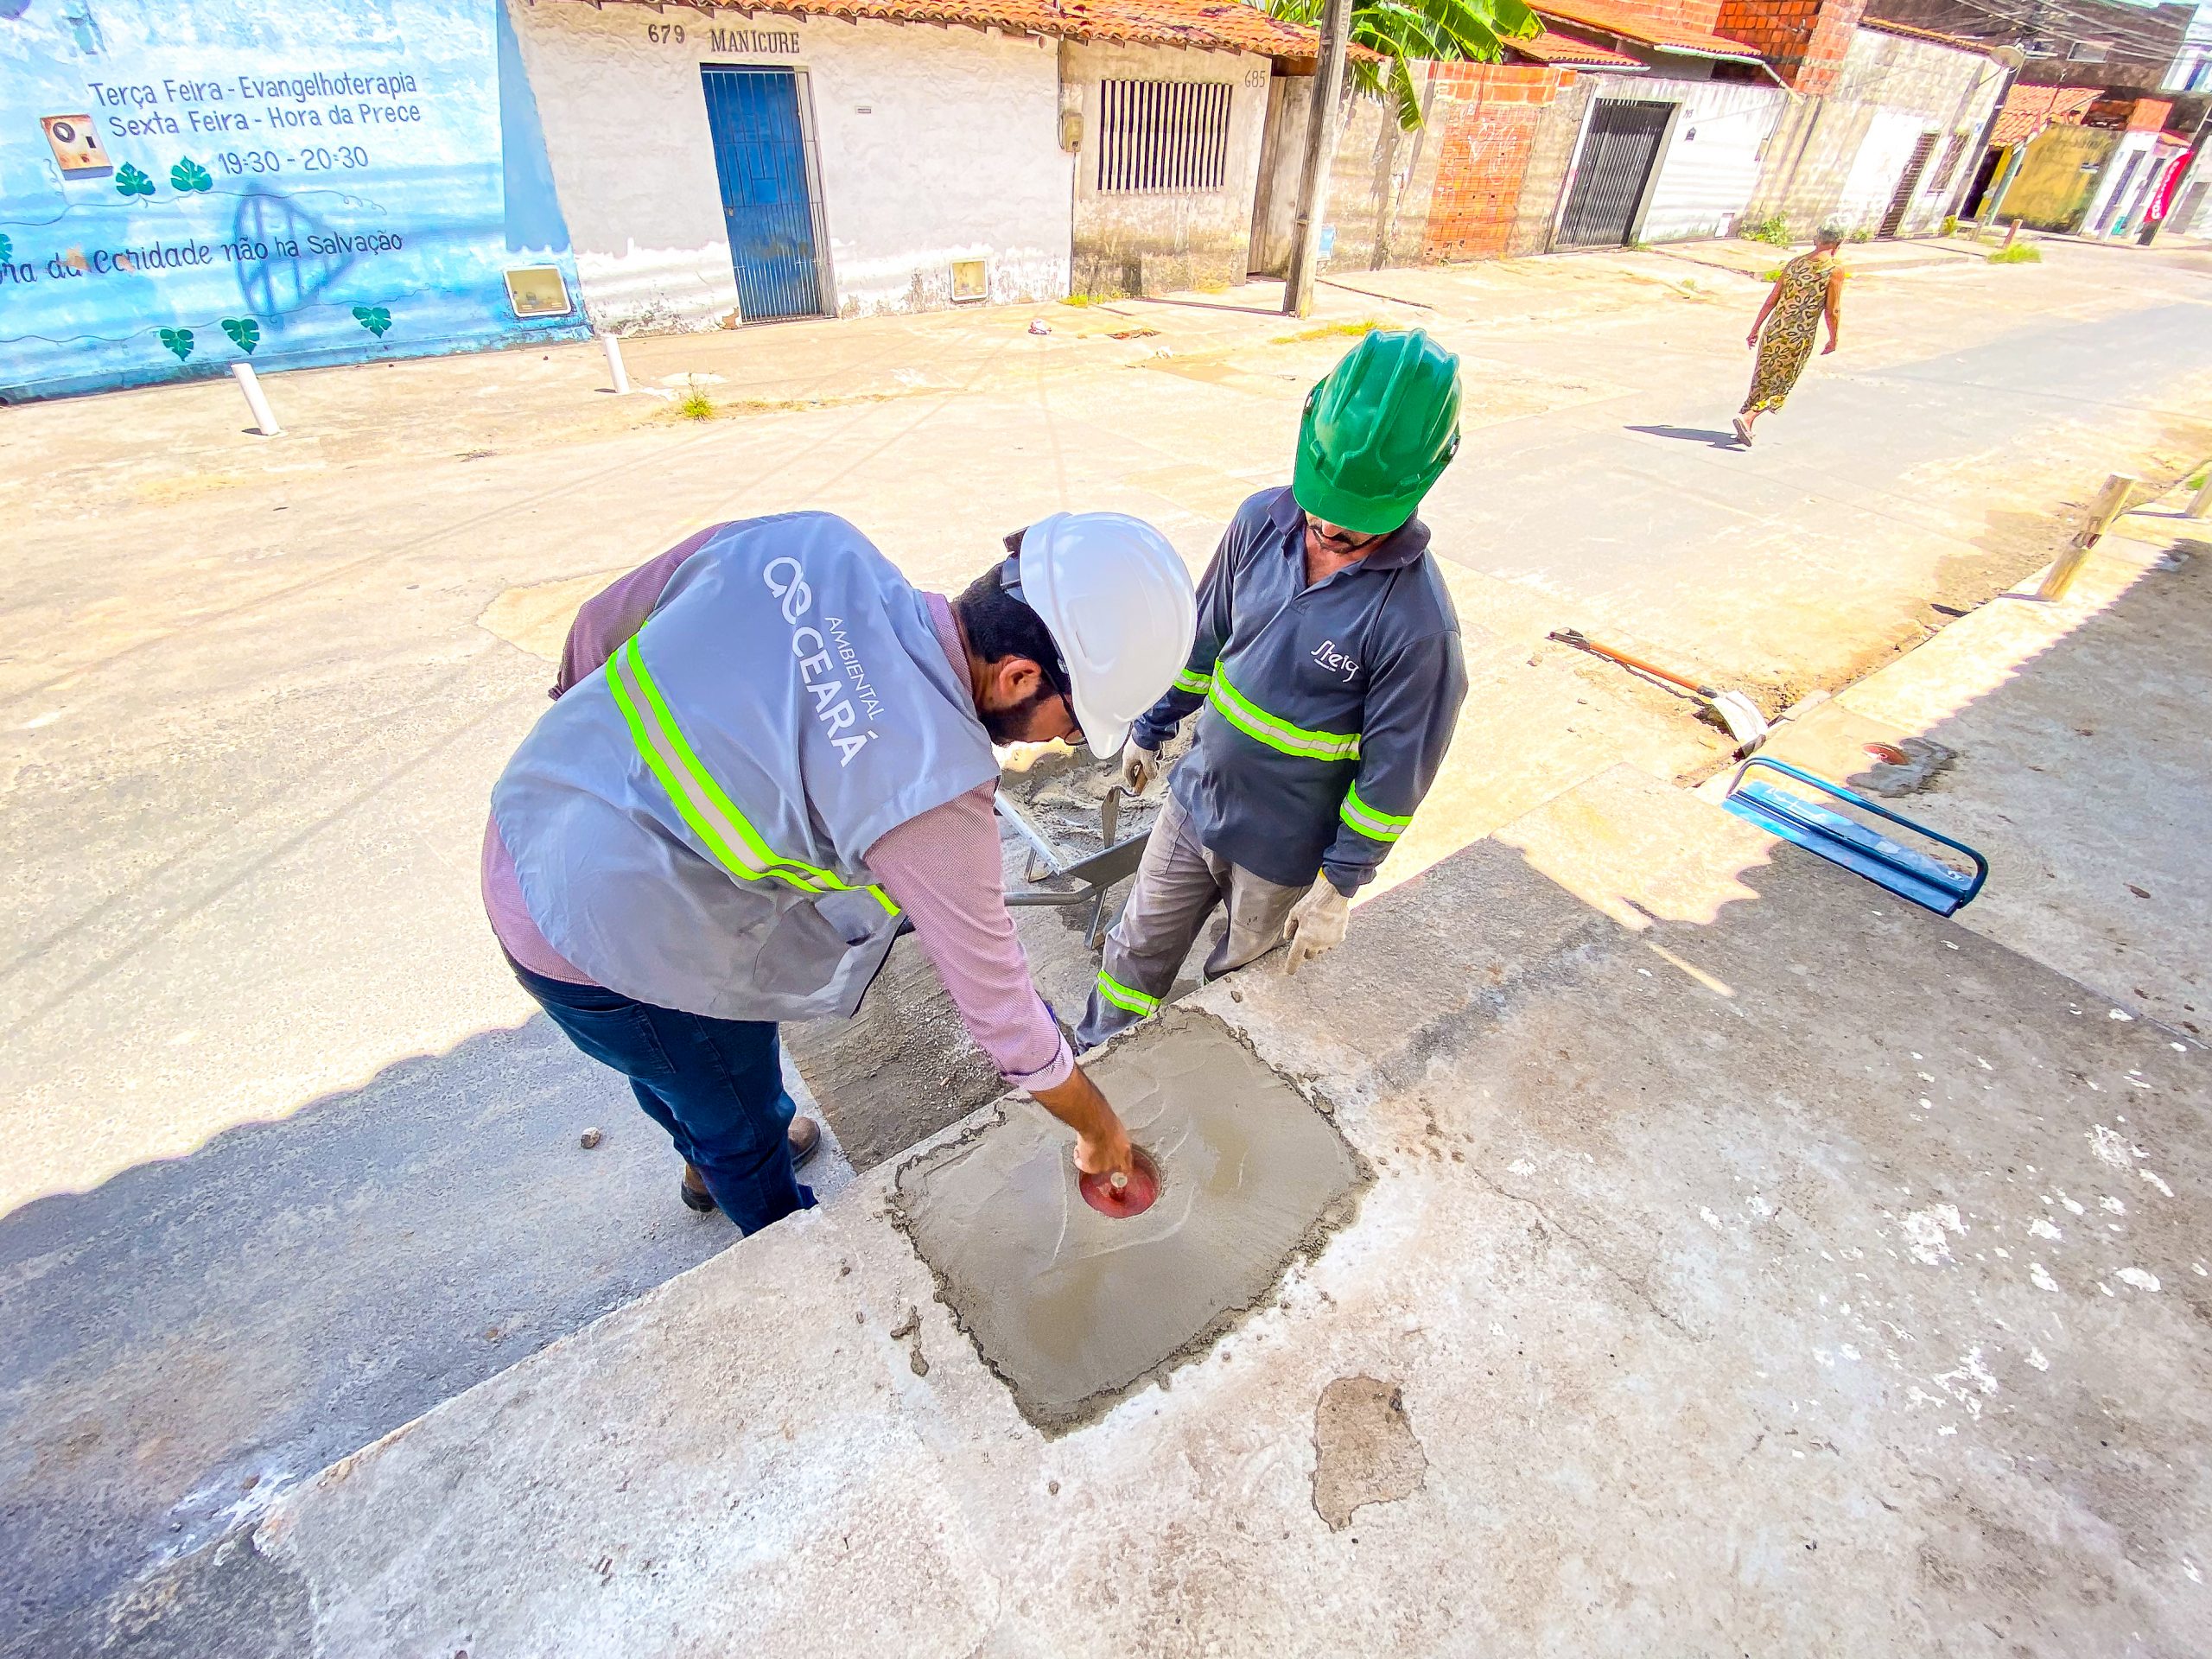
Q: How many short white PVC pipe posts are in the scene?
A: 2